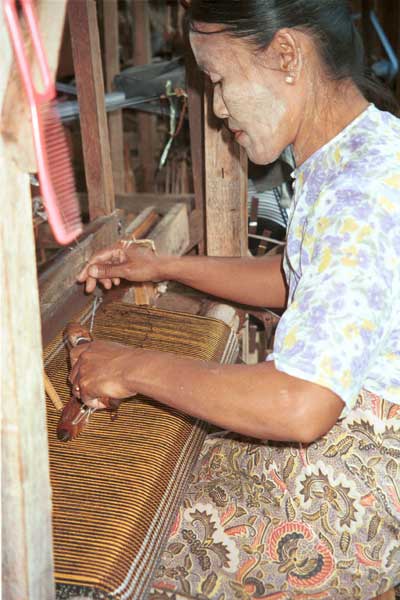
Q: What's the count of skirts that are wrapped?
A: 1